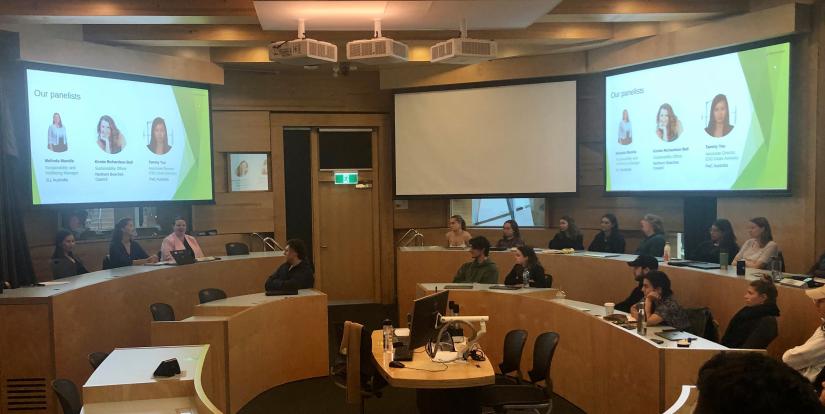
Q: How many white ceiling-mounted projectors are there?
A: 3